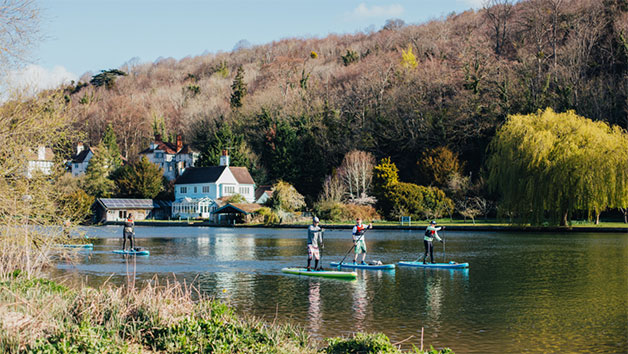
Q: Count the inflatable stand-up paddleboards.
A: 5